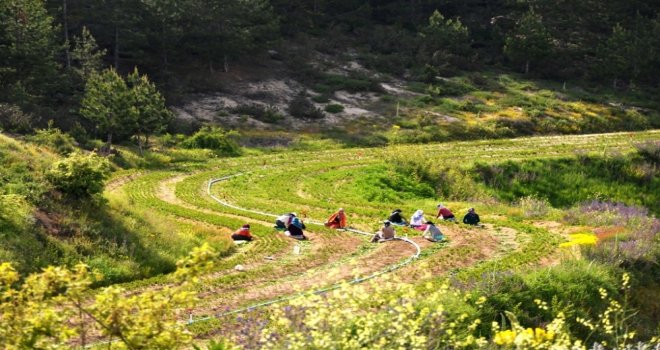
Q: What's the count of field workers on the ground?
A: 10